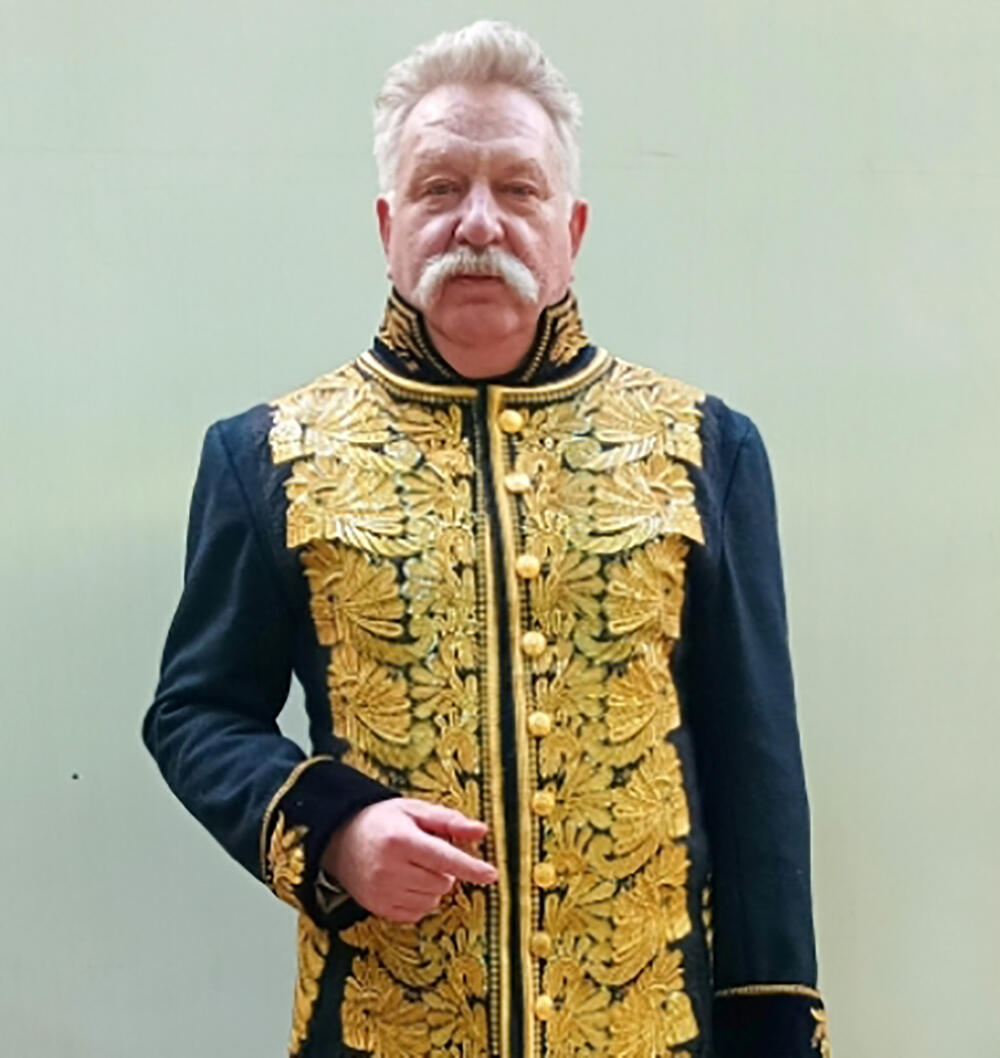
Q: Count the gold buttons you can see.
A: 9